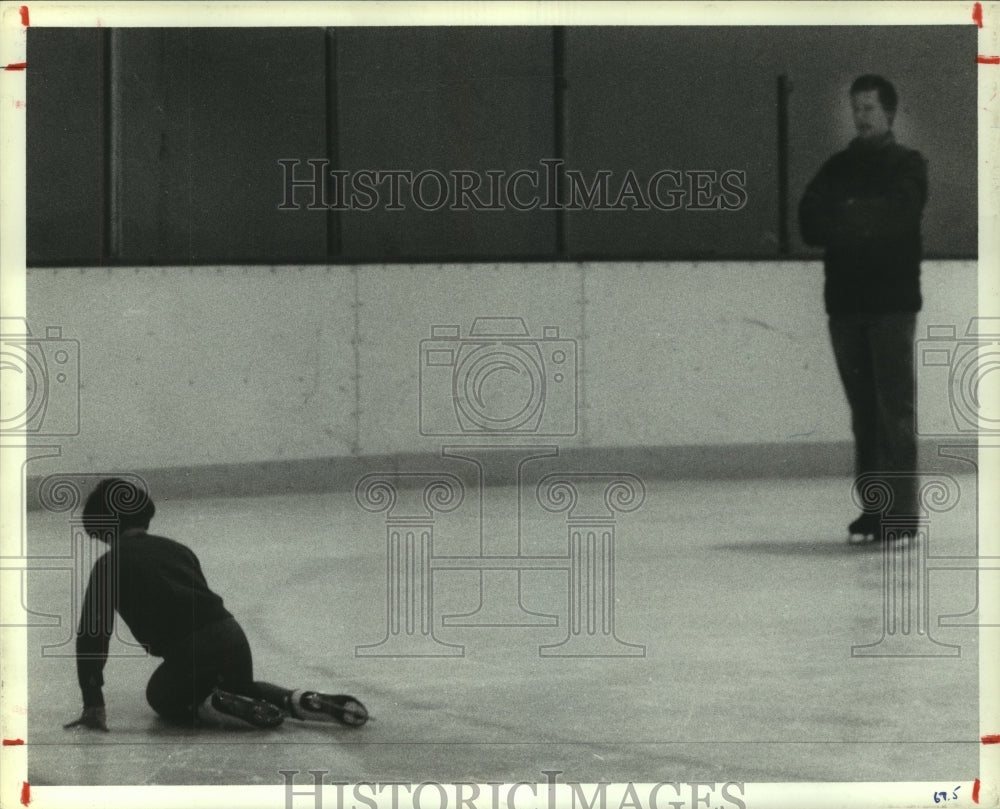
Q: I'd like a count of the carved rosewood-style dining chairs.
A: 0